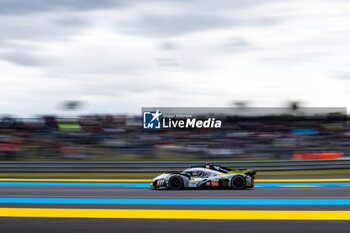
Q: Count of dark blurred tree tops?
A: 3